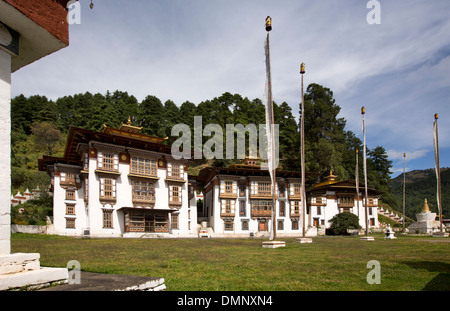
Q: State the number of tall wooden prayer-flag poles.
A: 6